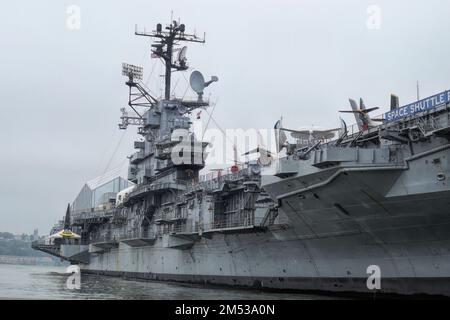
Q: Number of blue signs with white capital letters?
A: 1